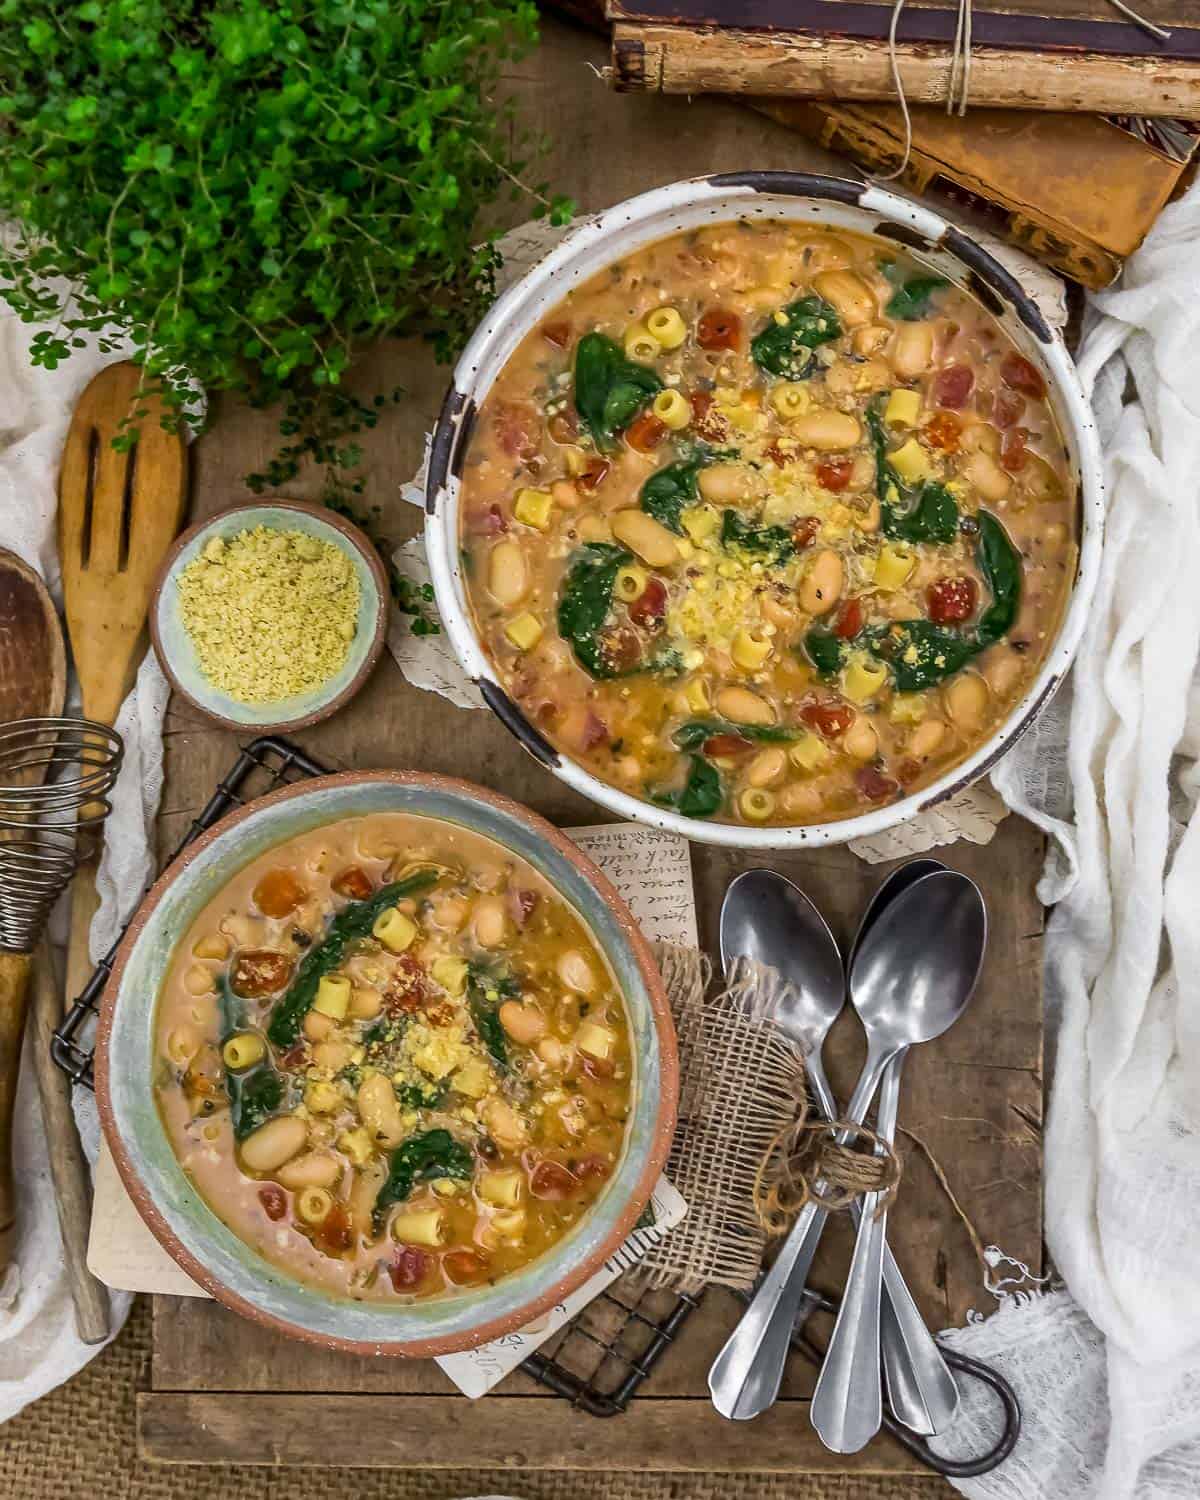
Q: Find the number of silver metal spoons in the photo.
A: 3